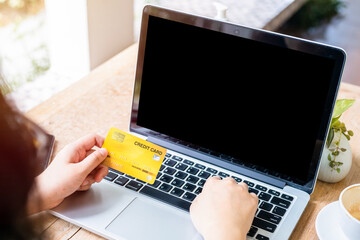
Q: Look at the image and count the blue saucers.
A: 0